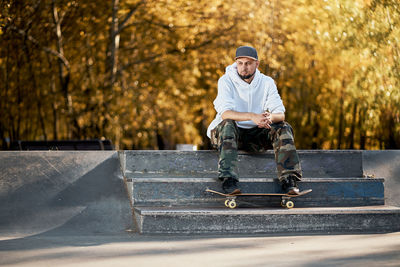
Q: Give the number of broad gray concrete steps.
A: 3